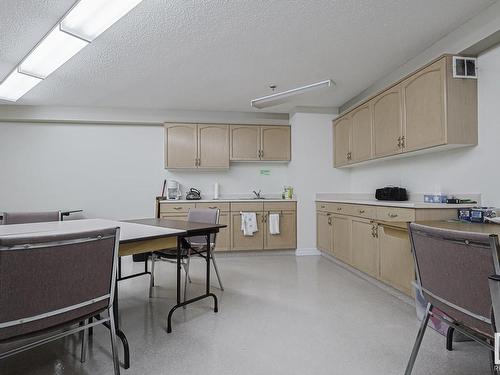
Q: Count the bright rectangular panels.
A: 3